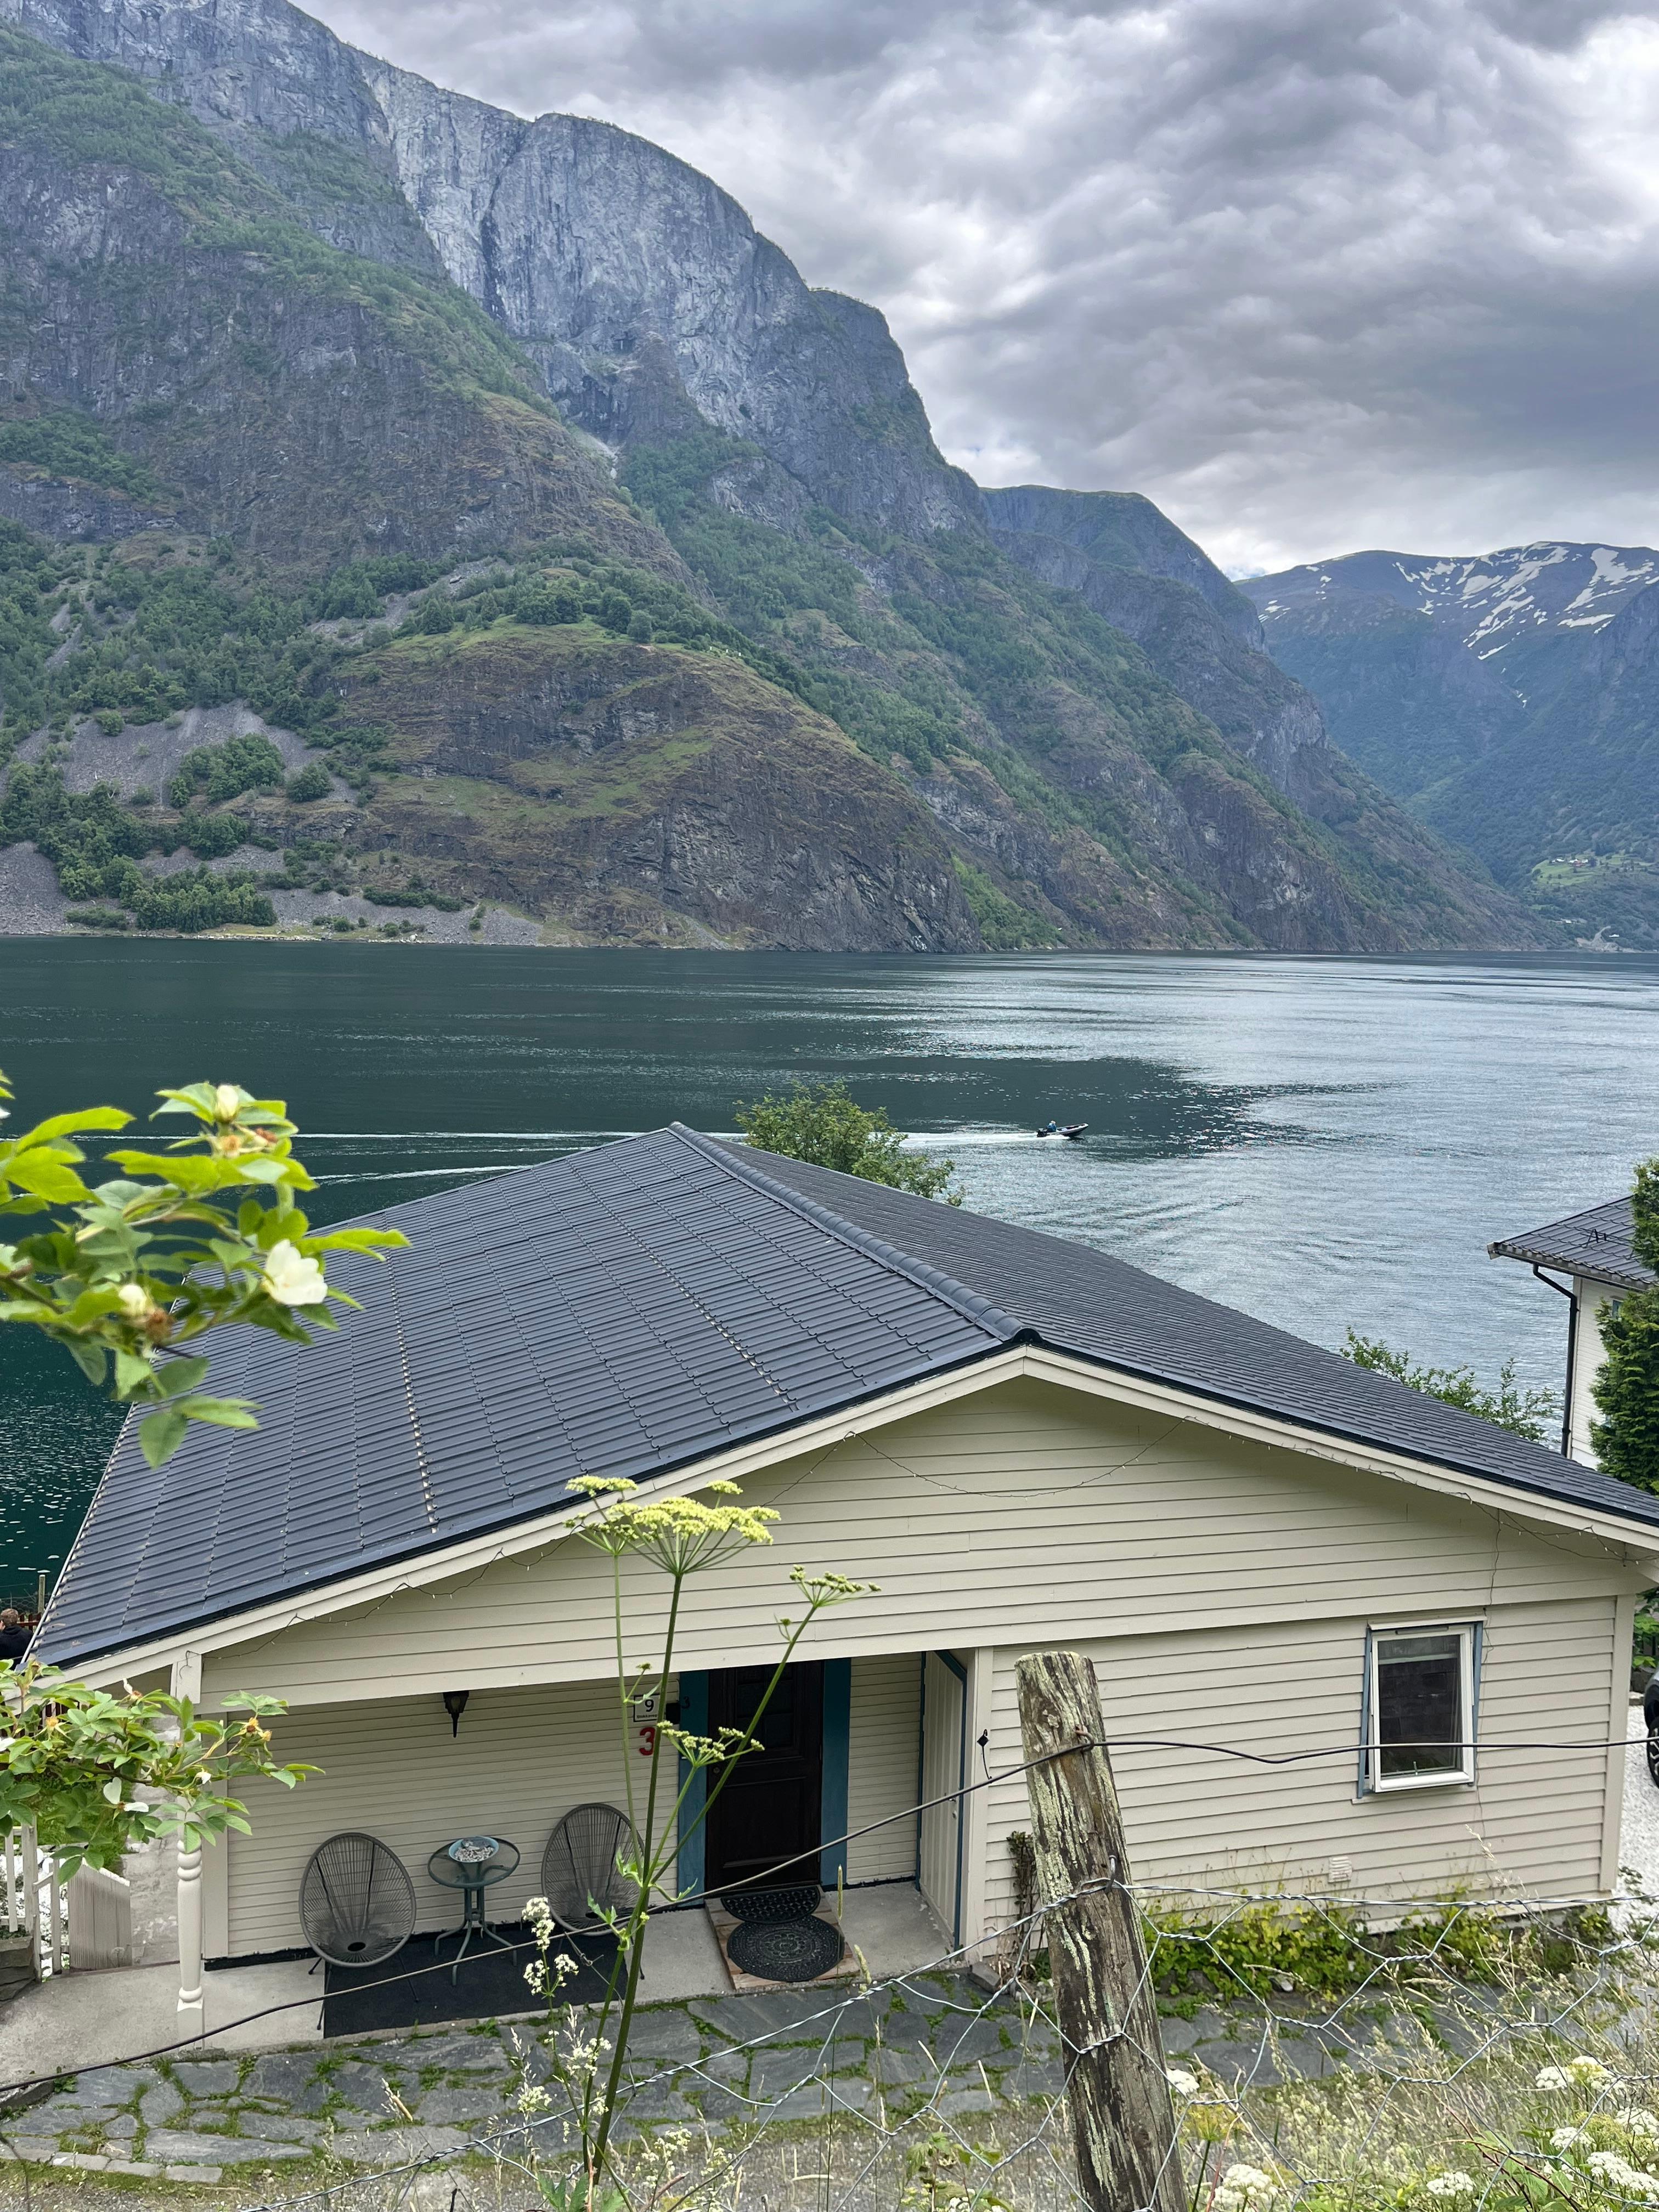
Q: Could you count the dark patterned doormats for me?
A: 2